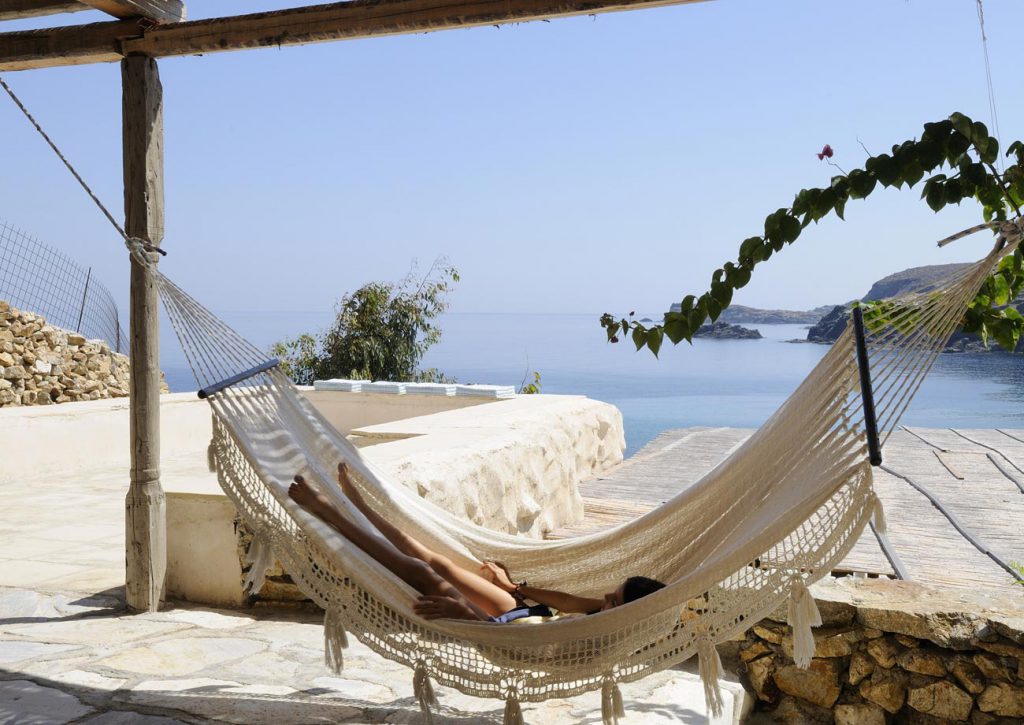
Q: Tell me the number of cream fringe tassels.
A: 9